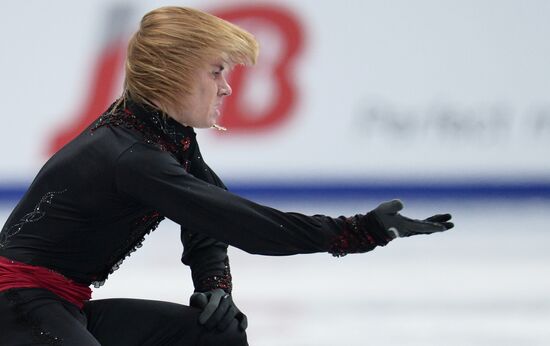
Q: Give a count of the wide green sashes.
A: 0